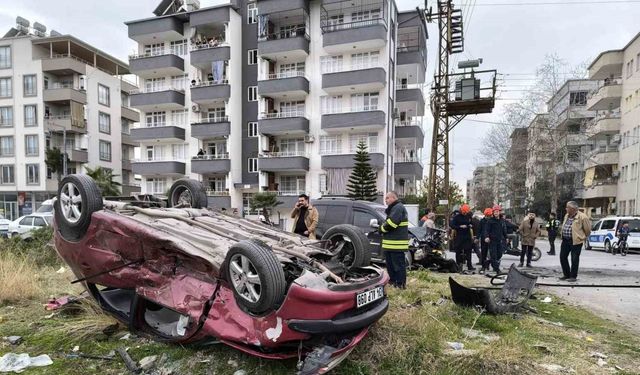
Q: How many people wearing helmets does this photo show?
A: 3